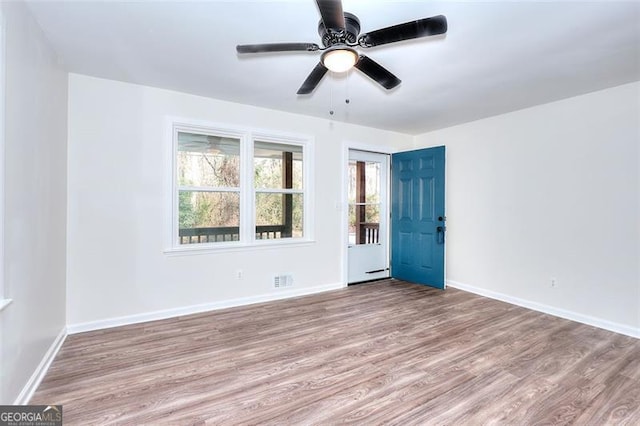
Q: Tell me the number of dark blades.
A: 5